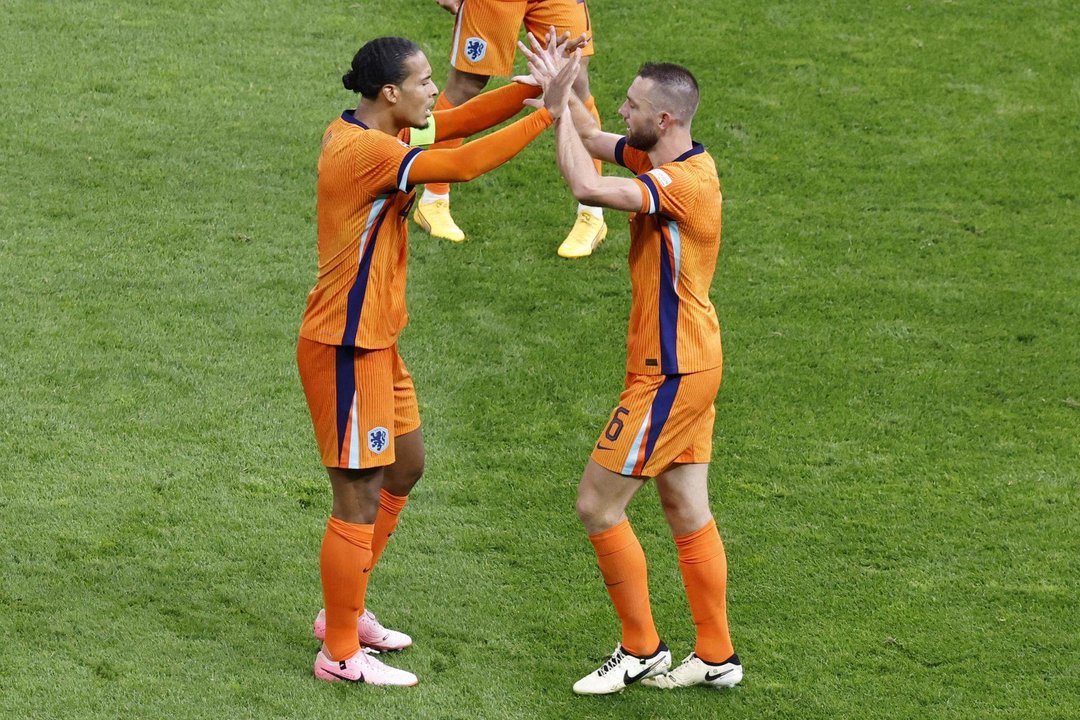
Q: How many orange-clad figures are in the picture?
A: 3